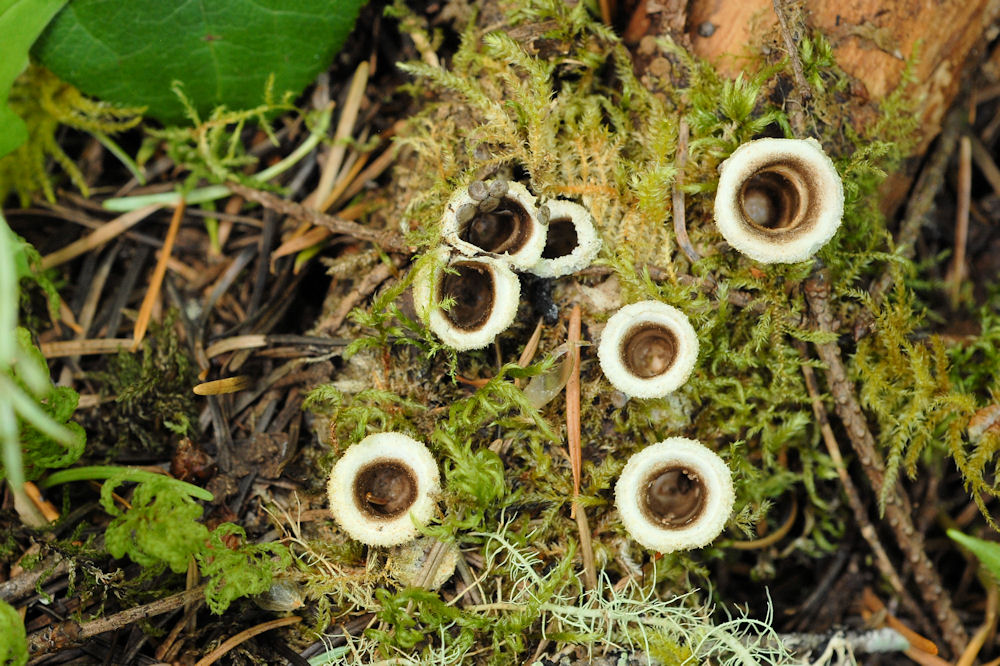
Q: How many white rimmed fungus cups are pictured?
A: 7